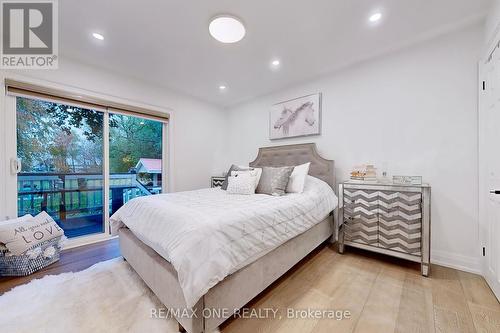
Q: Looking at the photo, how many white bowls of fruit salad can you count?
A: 0